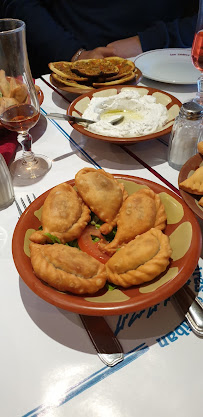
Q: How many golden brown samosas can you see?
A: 5